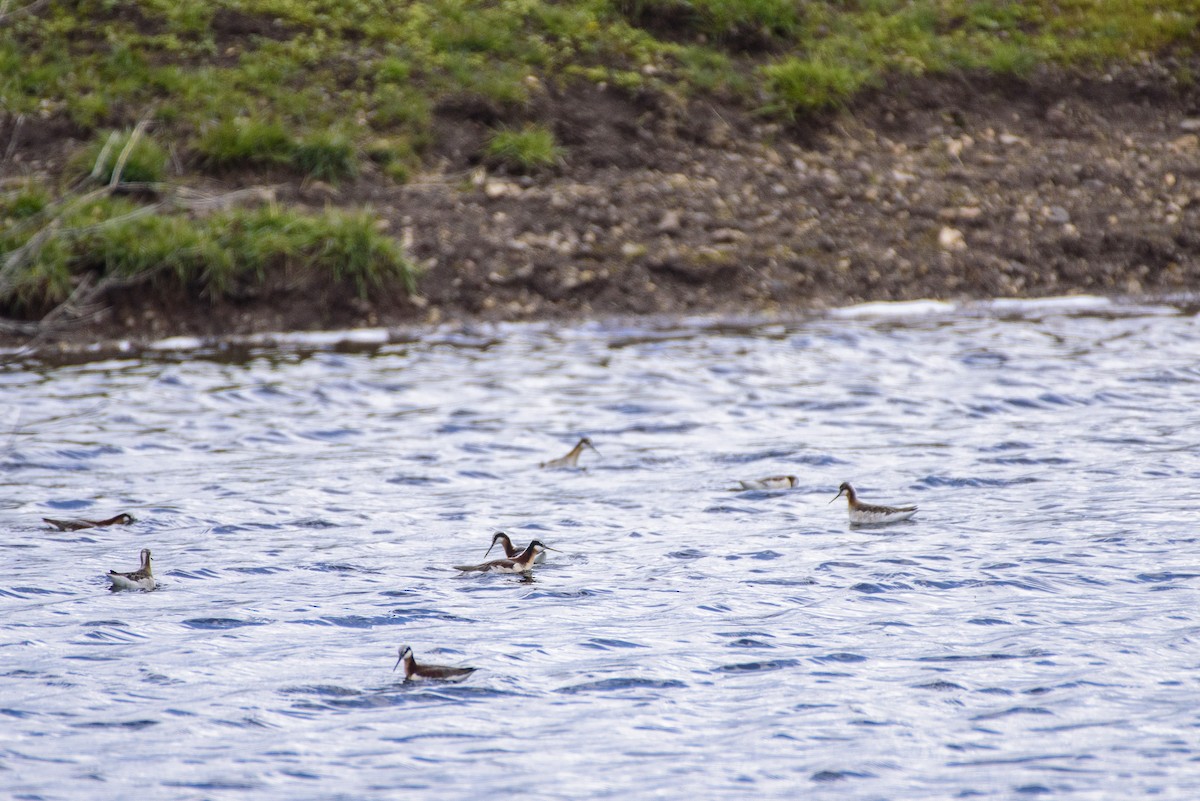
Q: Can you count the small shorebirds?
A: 8